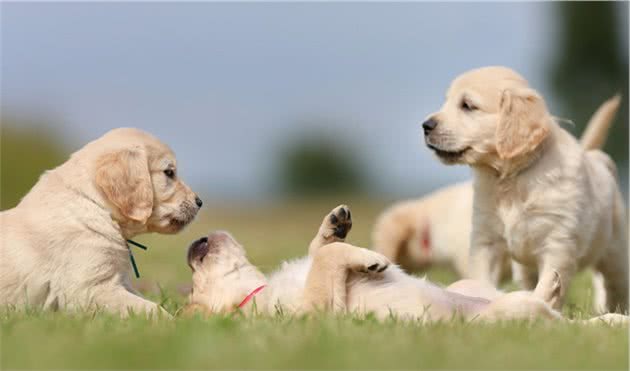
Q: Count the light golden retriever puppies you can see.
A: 4